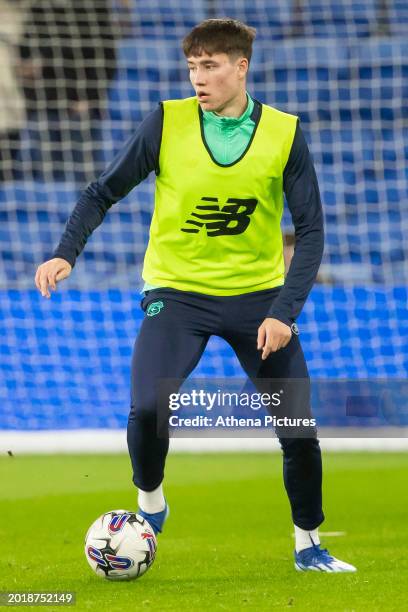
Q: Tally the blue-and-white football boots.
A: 2